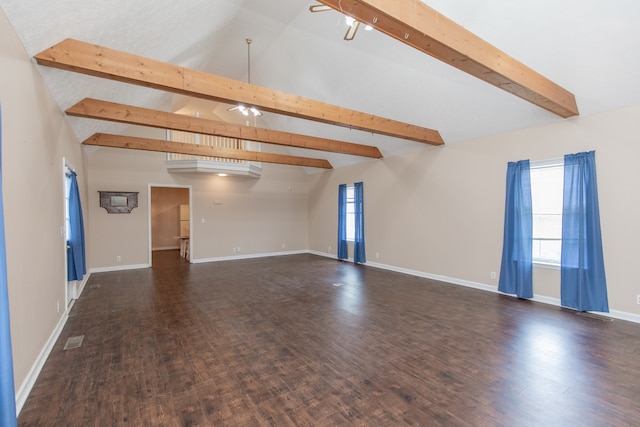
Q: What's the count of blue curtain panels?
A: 6